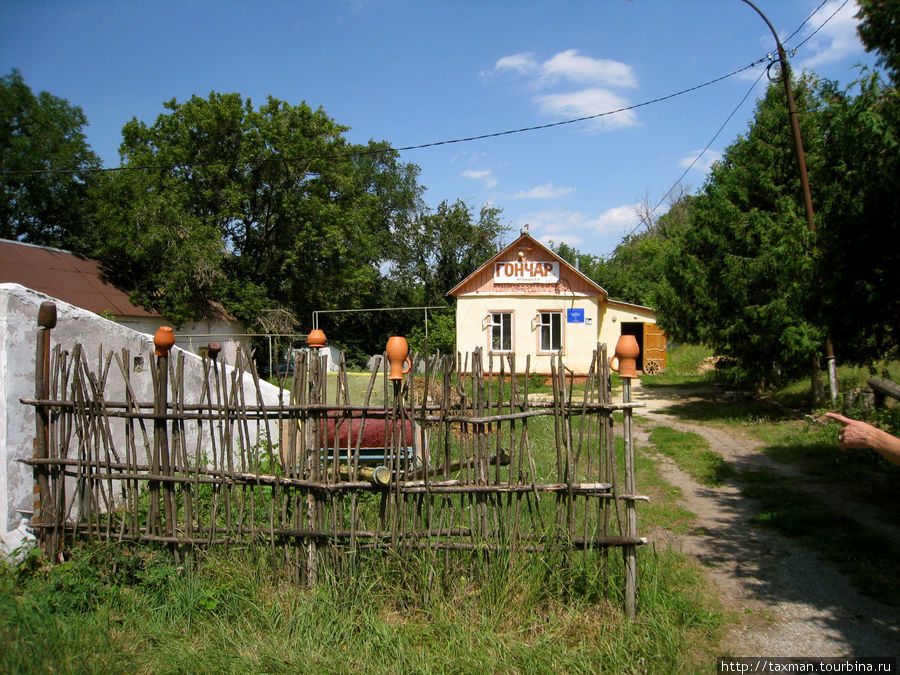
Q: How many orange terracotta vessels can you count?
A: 4